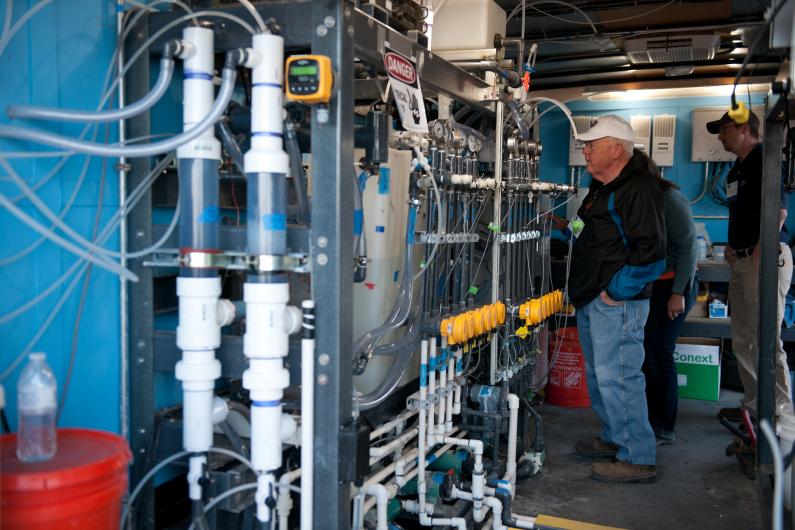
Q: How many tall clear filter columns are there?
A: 2